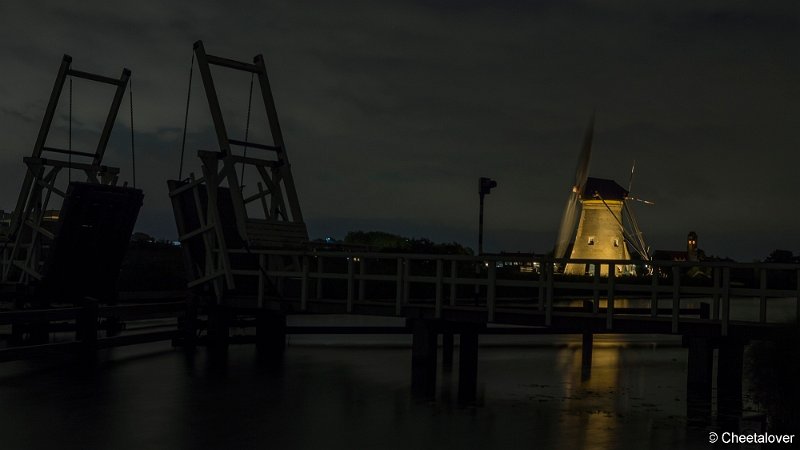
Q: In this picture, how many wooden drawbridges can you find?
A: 2